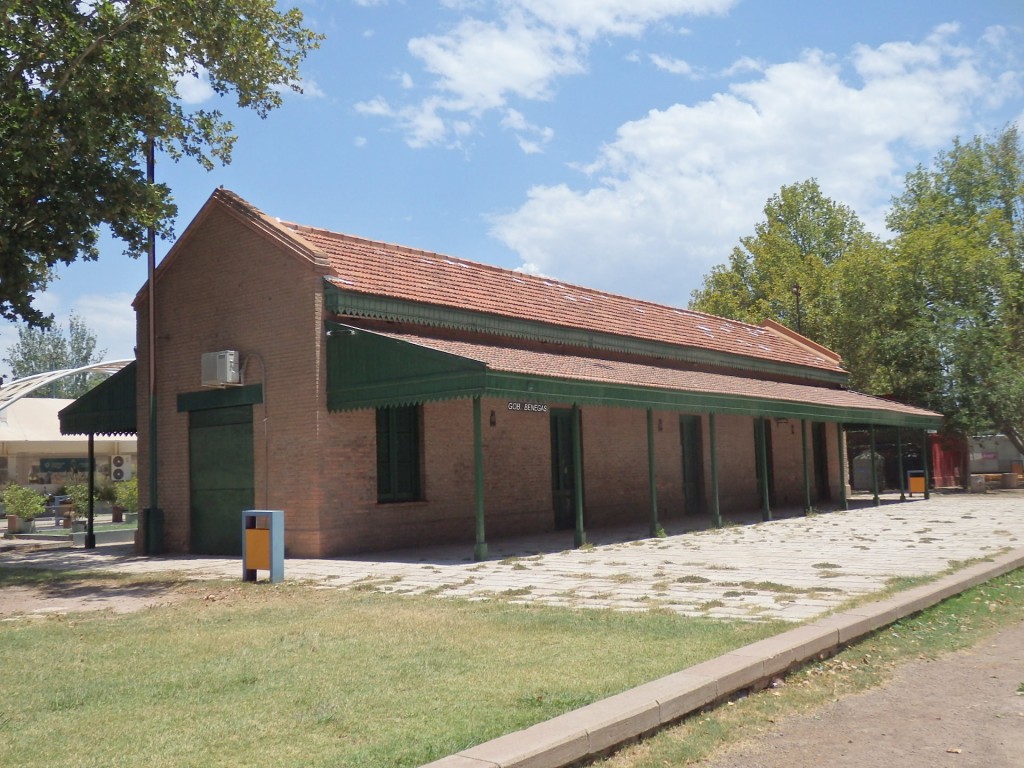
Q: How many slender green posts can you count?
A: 11